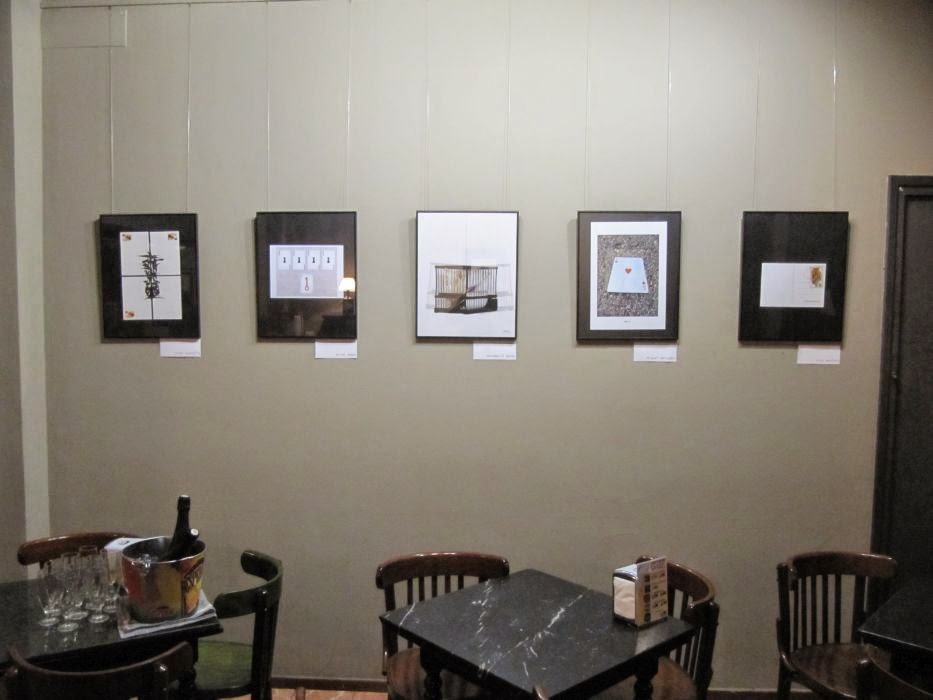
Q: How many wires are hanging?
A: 10